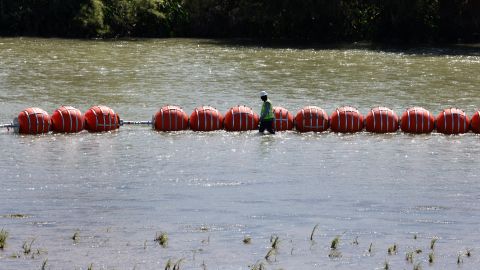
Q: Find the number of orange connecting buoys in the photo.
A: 13